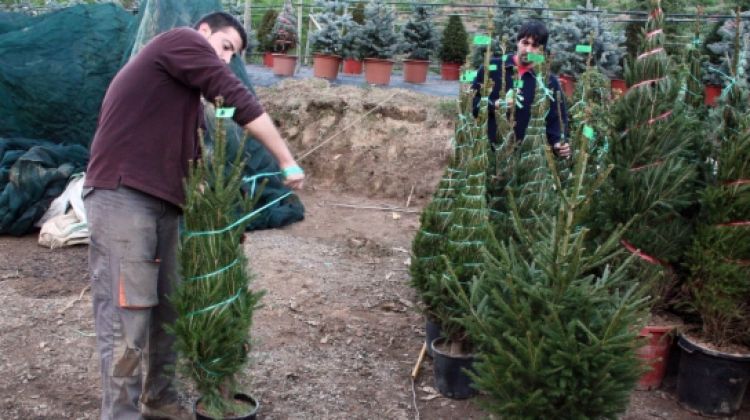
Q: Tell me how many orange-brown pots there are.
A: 4